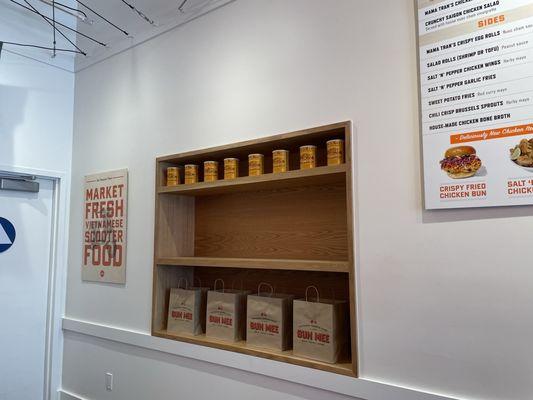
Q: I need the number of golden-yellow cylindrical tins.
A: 8